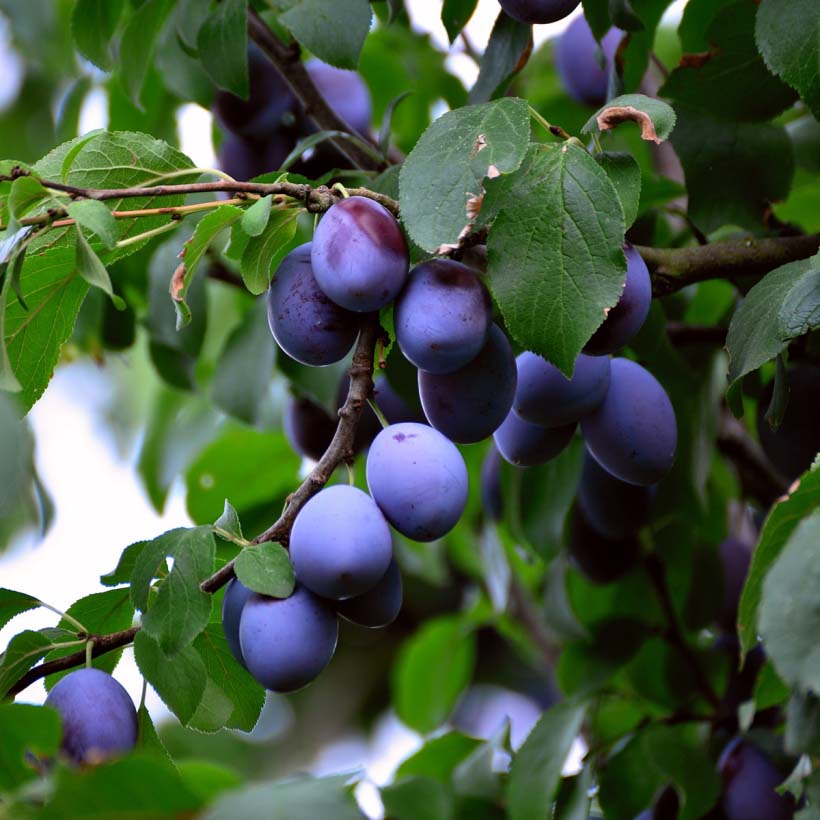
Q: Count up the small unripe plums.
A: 0